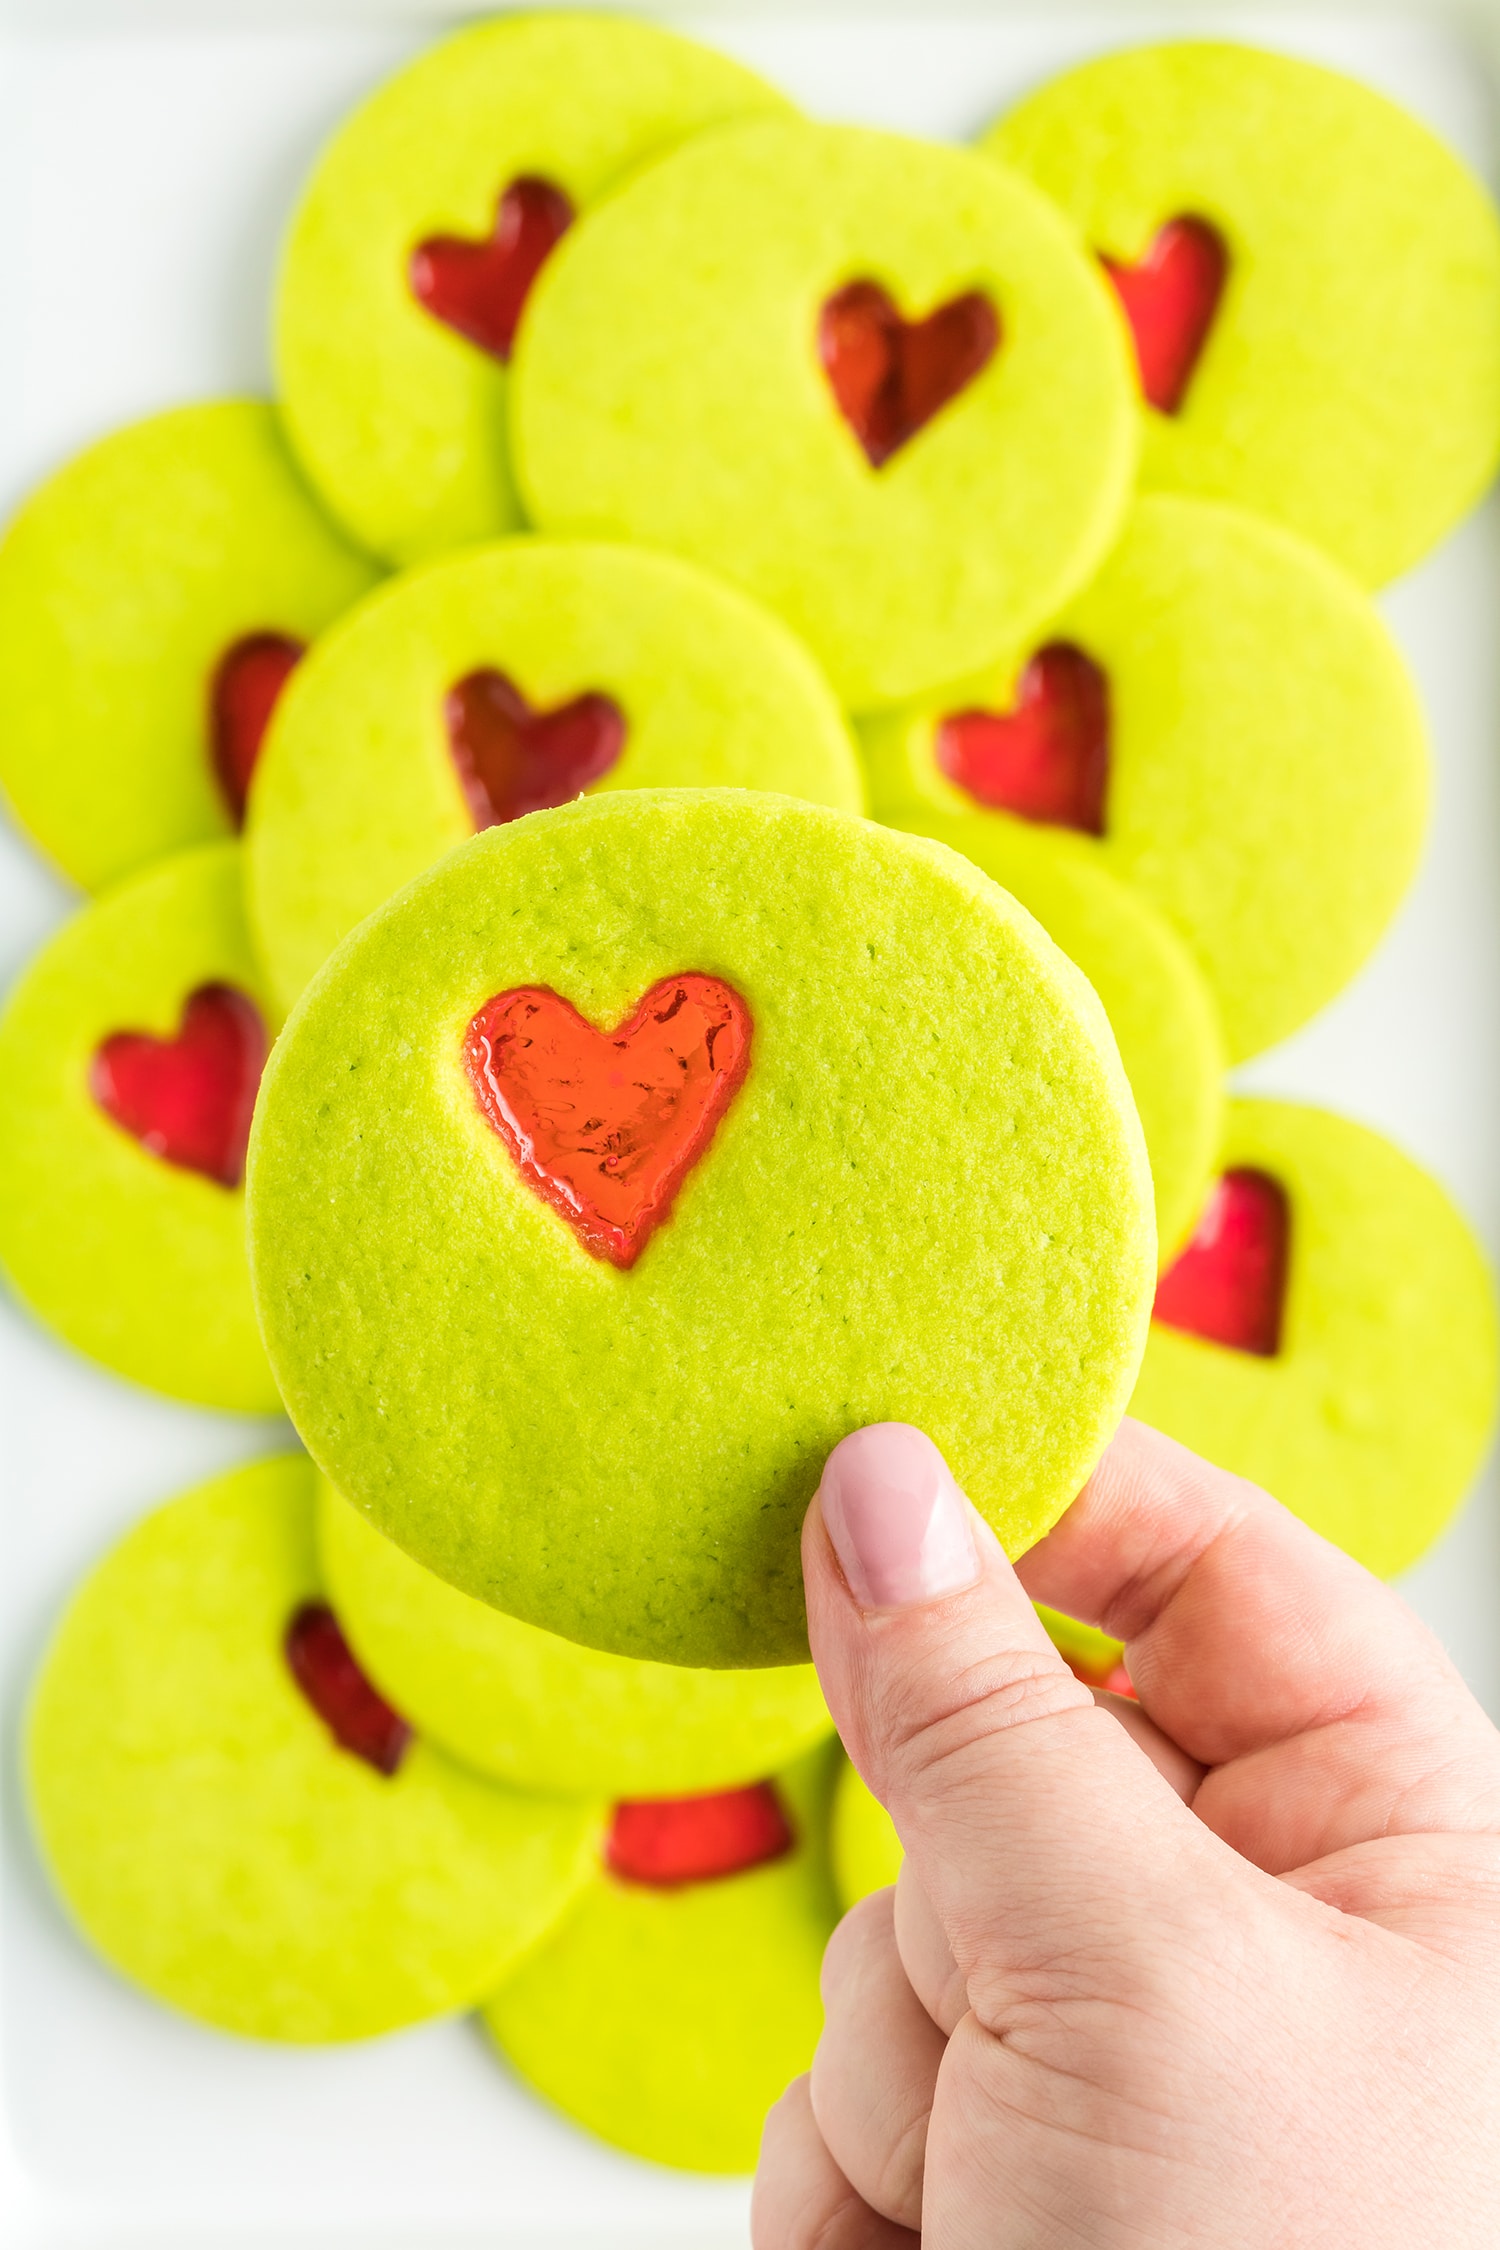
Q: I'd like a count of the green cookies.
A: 14